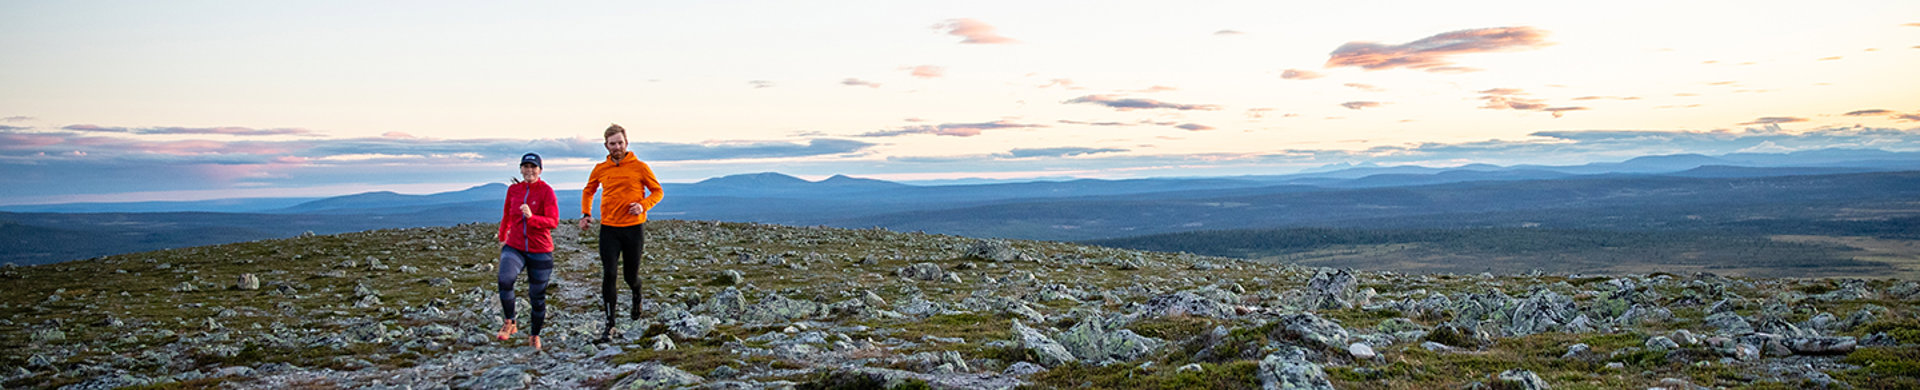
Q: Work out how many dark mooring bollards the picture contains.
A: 0